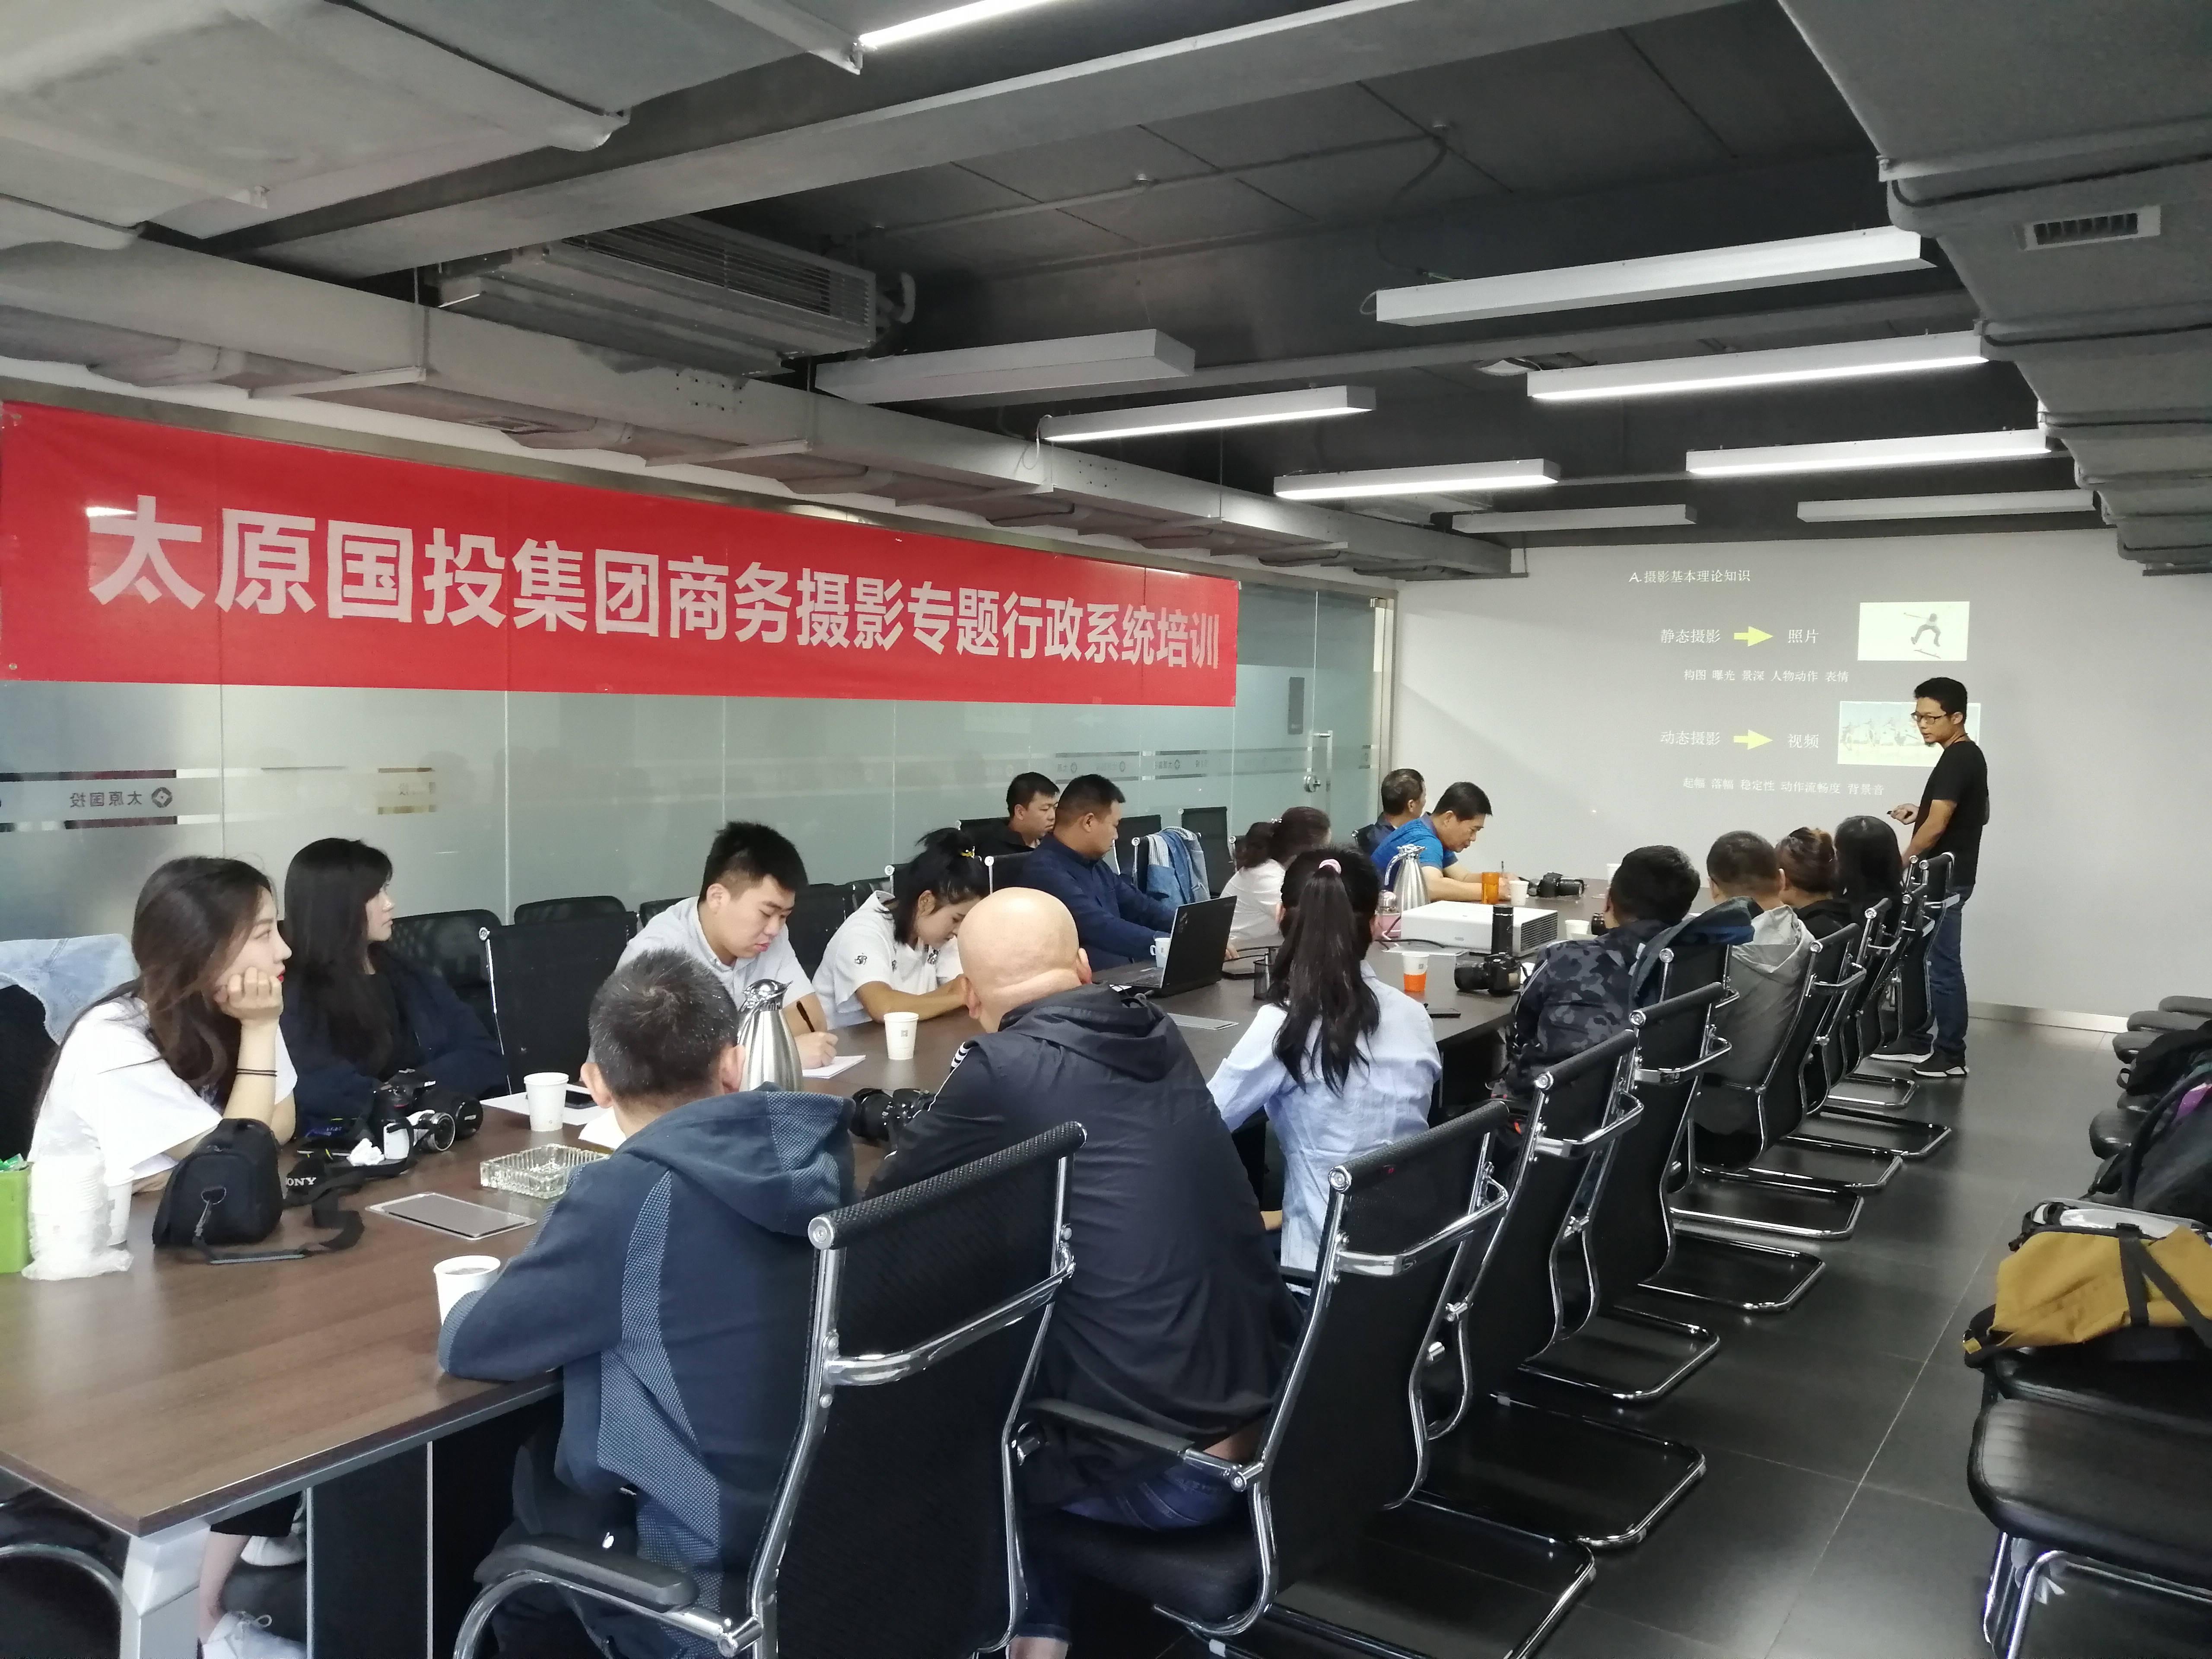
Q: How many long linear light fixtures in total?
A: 9